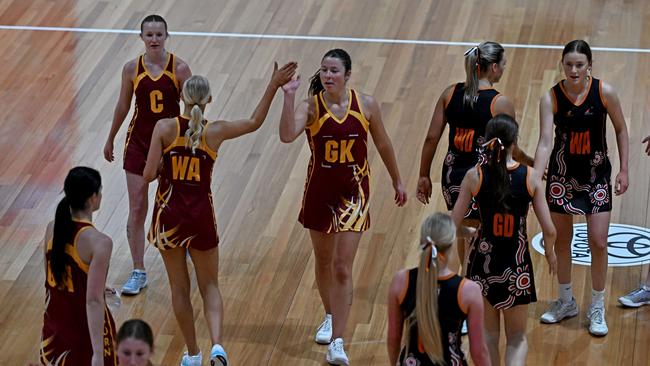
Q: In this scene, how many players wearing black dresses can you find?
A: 4